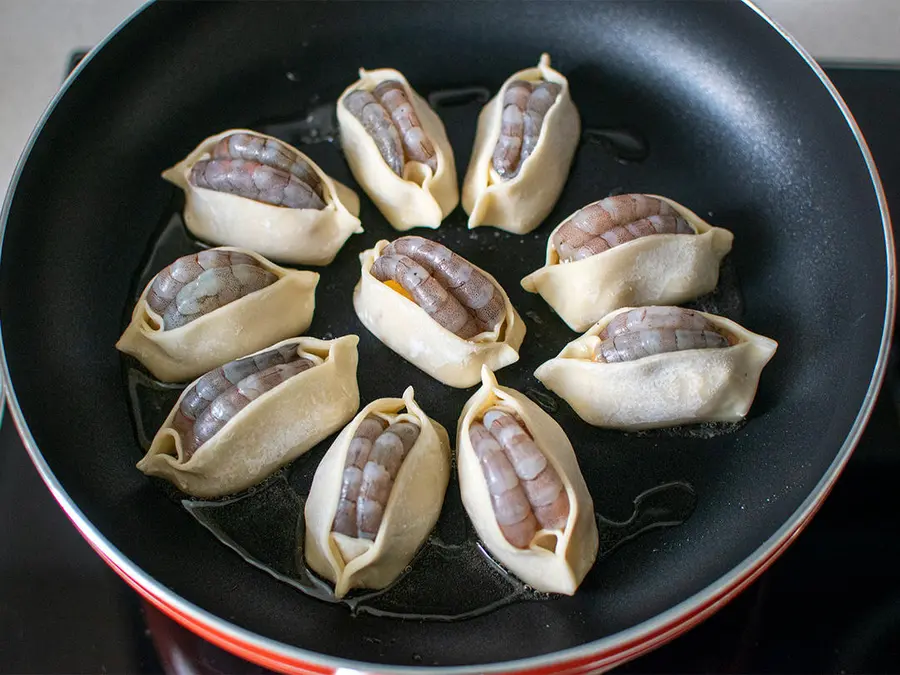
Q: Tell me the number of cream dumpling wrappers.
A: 10